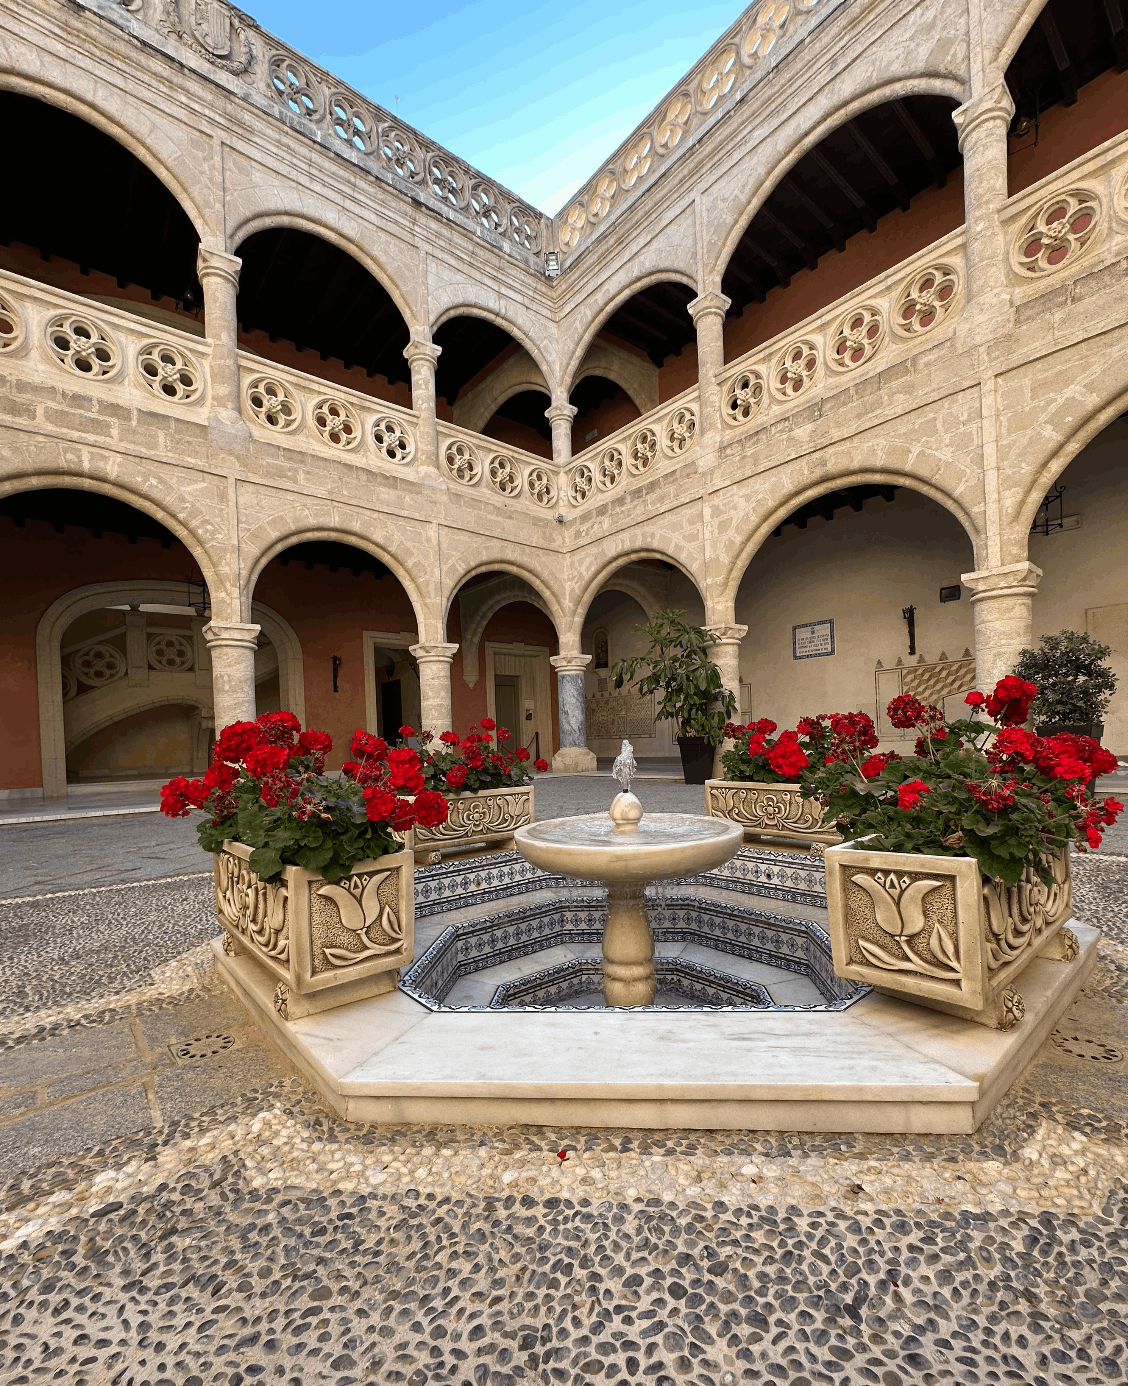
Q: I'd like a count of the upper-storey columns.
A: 5